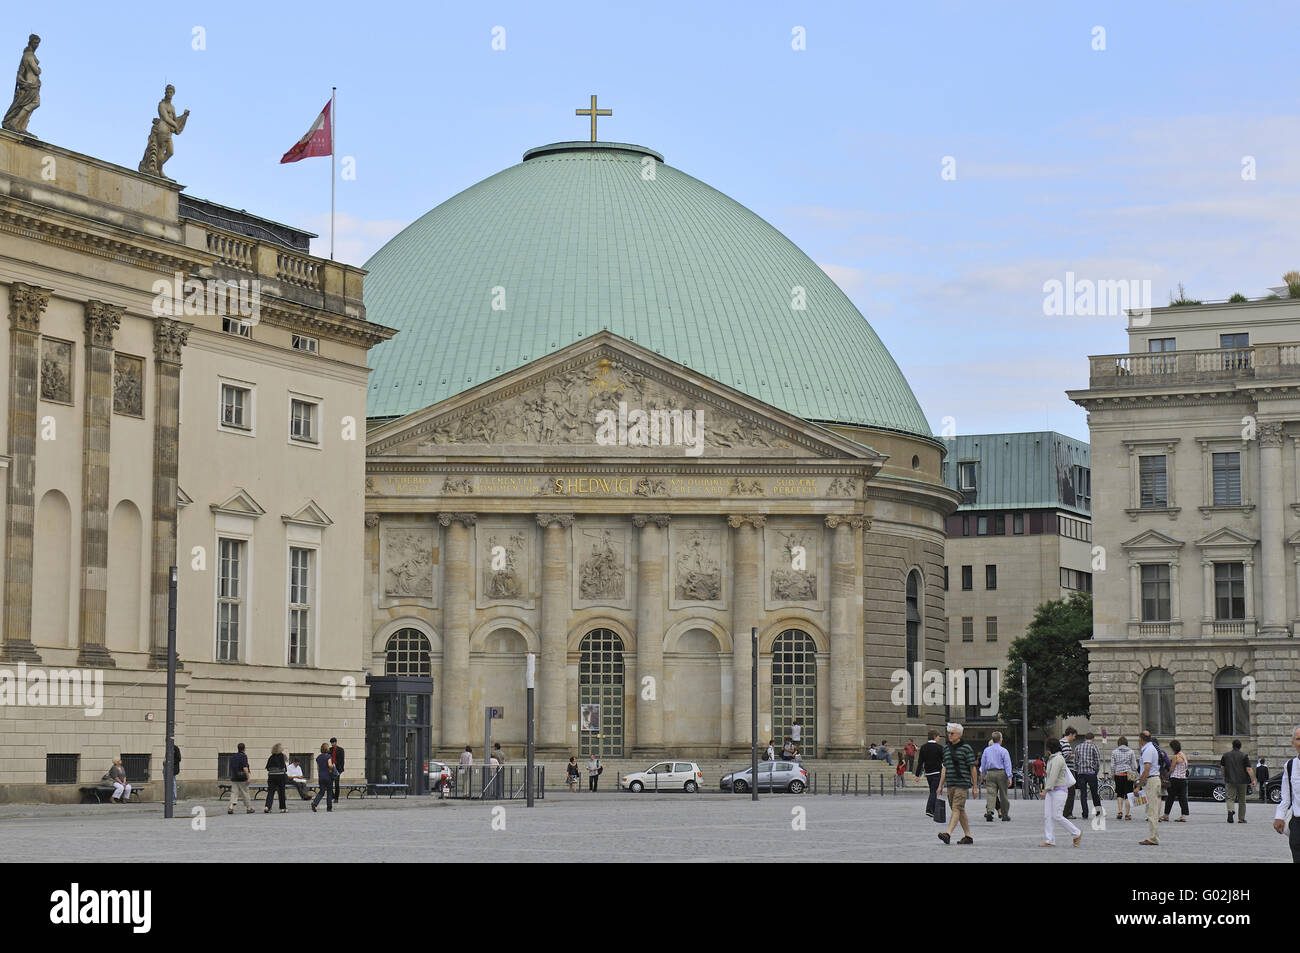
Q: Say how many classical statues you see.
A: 2